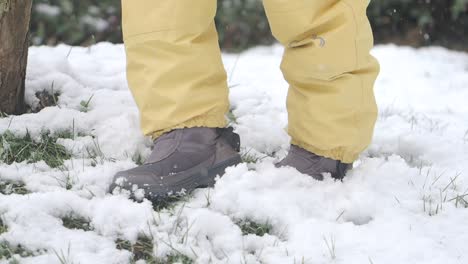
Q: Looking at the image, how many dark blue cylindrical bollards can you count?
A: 0